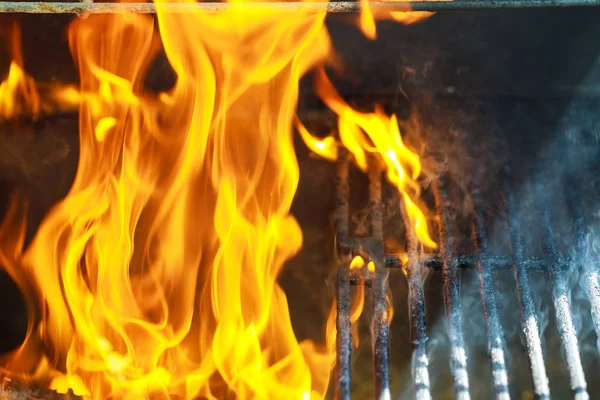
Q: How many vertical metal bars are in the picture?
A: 8